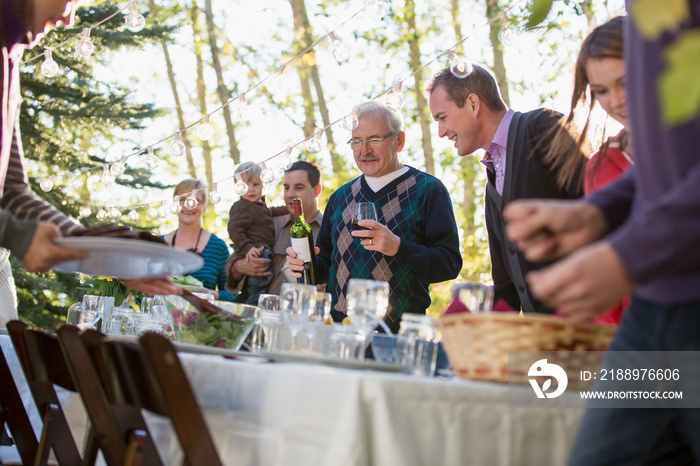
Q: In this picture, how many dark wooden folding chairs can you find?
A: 3